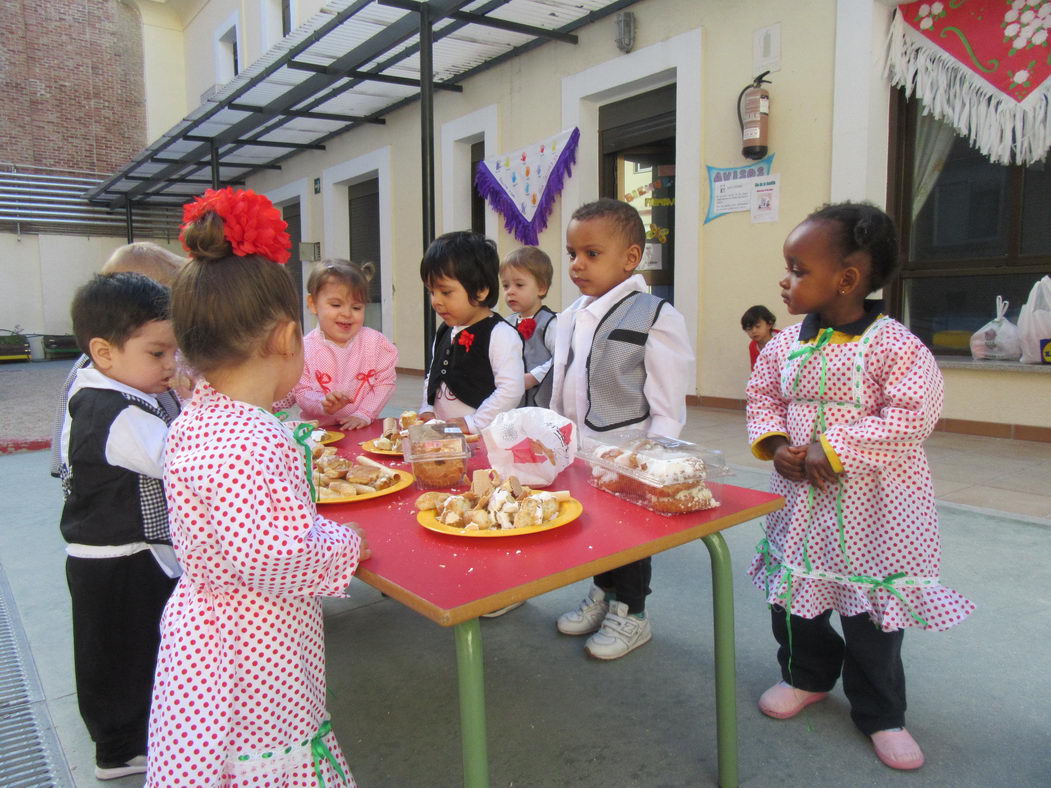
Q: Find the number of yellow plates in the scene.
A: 4